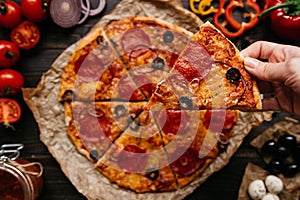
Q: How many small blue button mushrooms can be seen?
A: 0